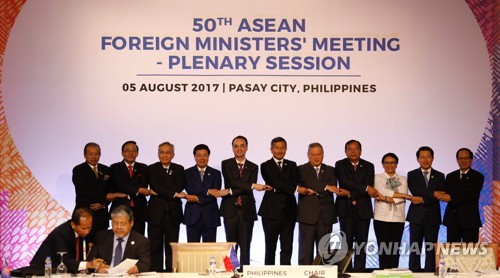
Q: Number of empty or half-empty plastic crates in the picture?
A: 0